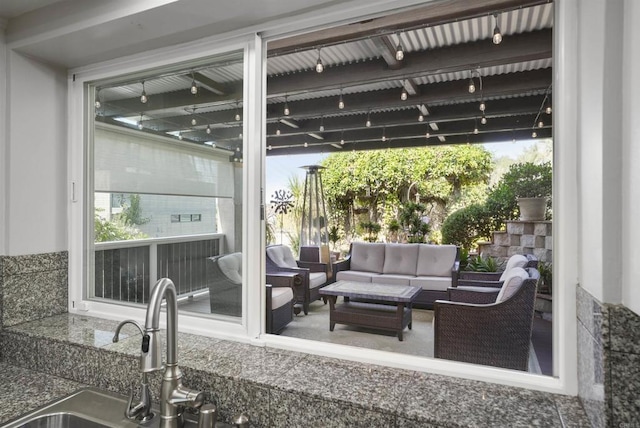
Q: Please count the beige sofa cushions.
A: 6